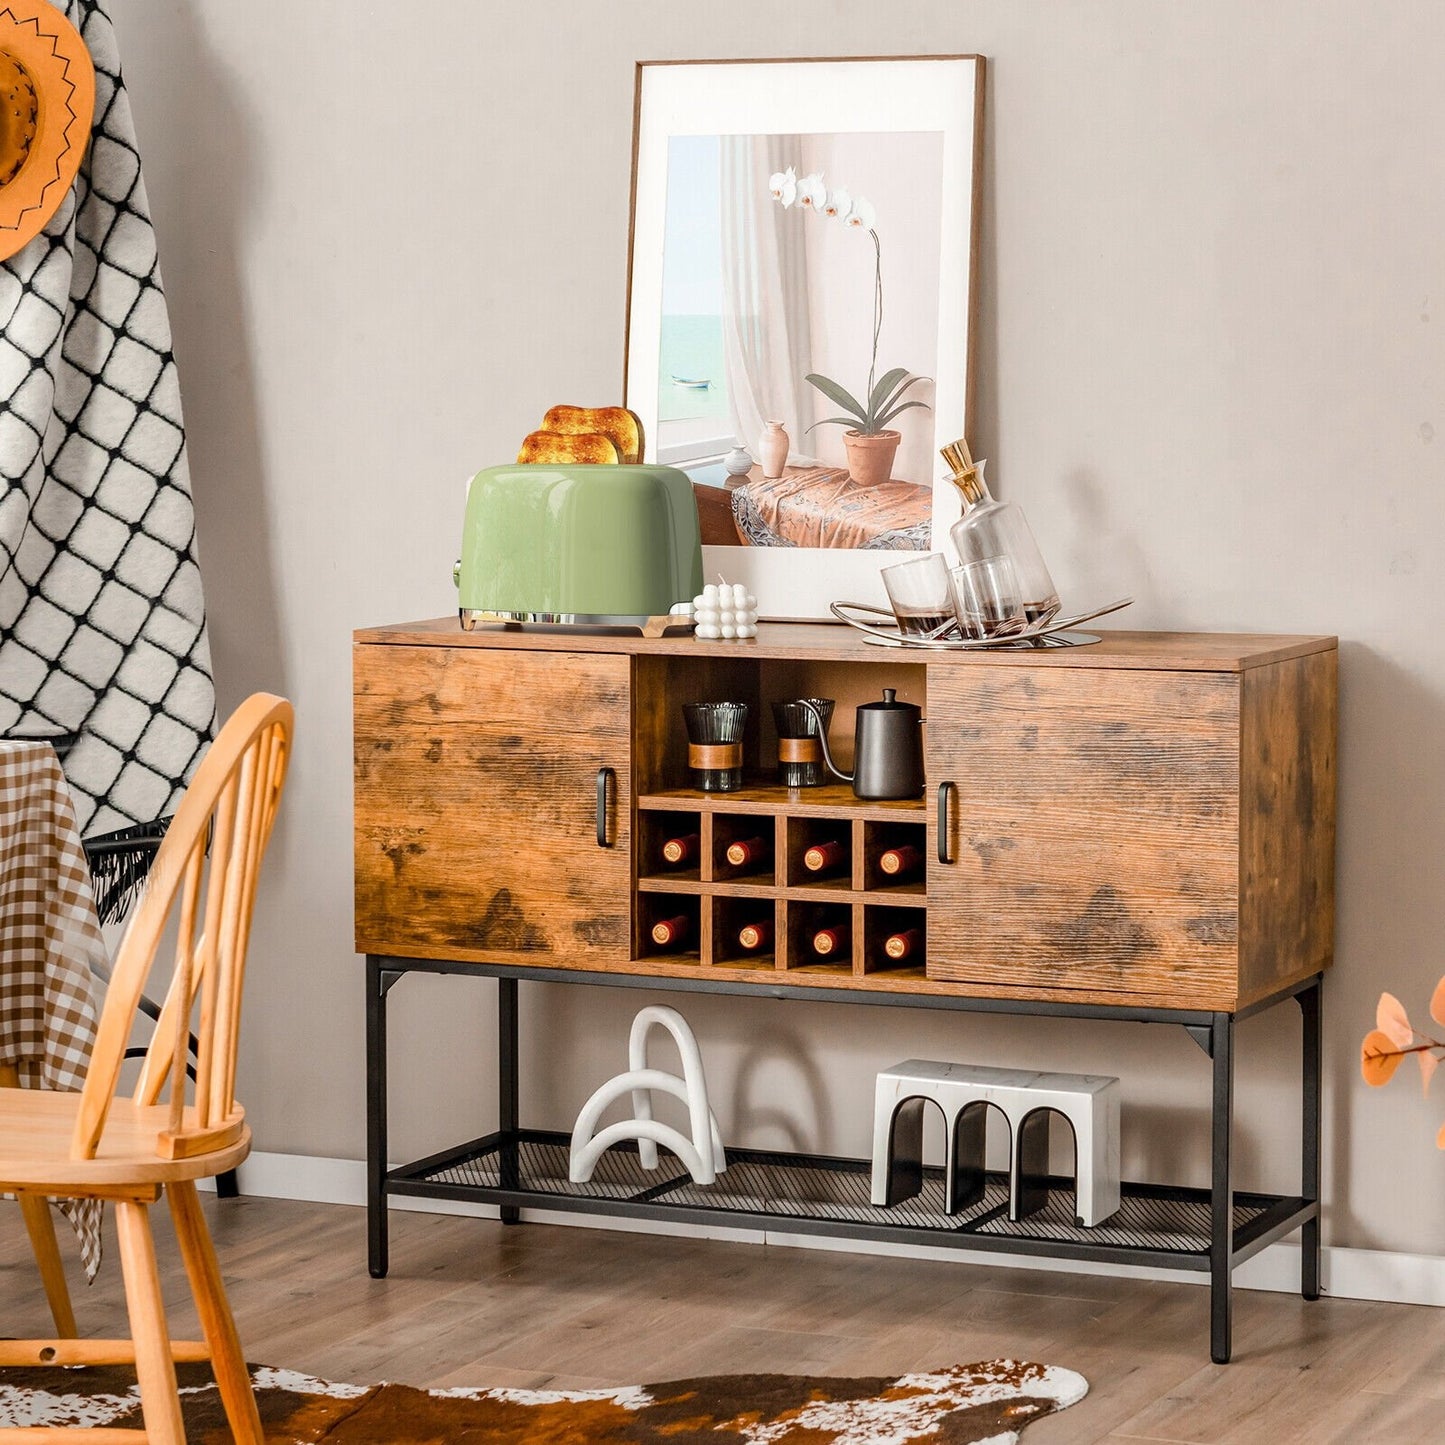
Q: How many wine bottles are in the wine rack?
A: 8